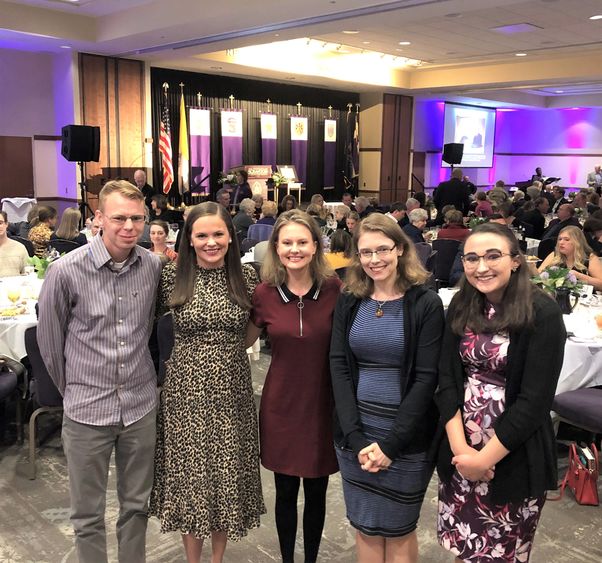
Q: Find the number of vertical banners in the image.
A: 5